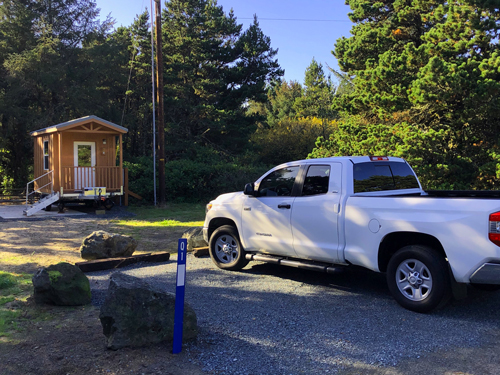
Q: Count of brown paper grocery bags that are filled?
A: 0